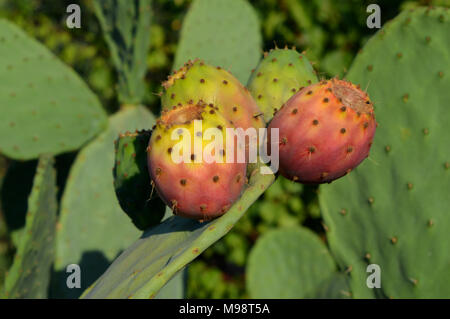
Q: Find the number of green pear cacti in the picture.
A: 2